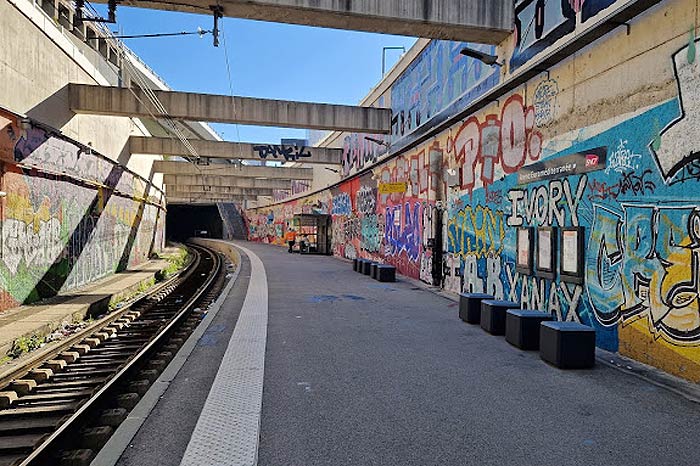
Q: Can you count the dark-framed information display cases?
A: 3